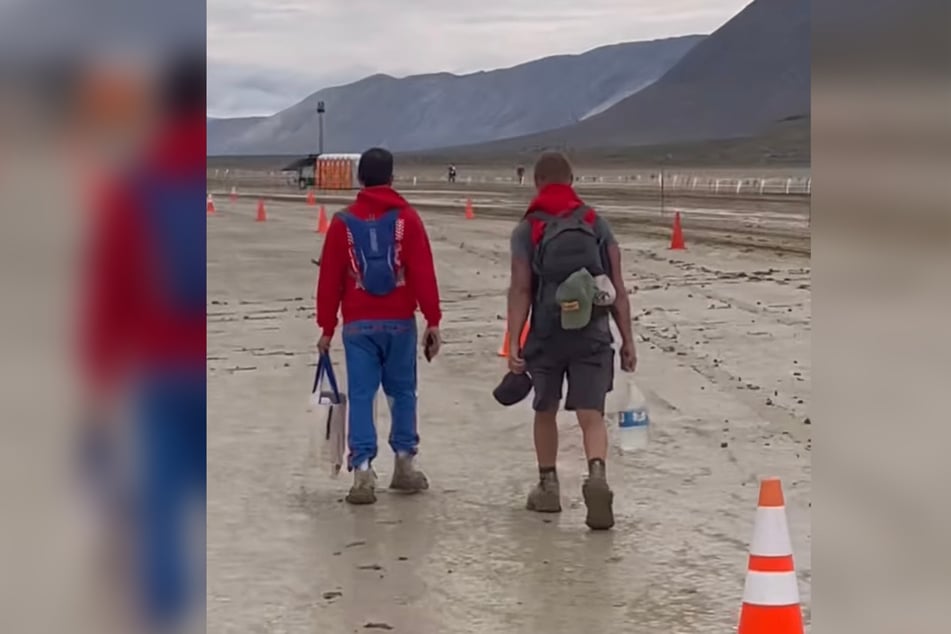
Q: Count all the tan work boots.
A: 4